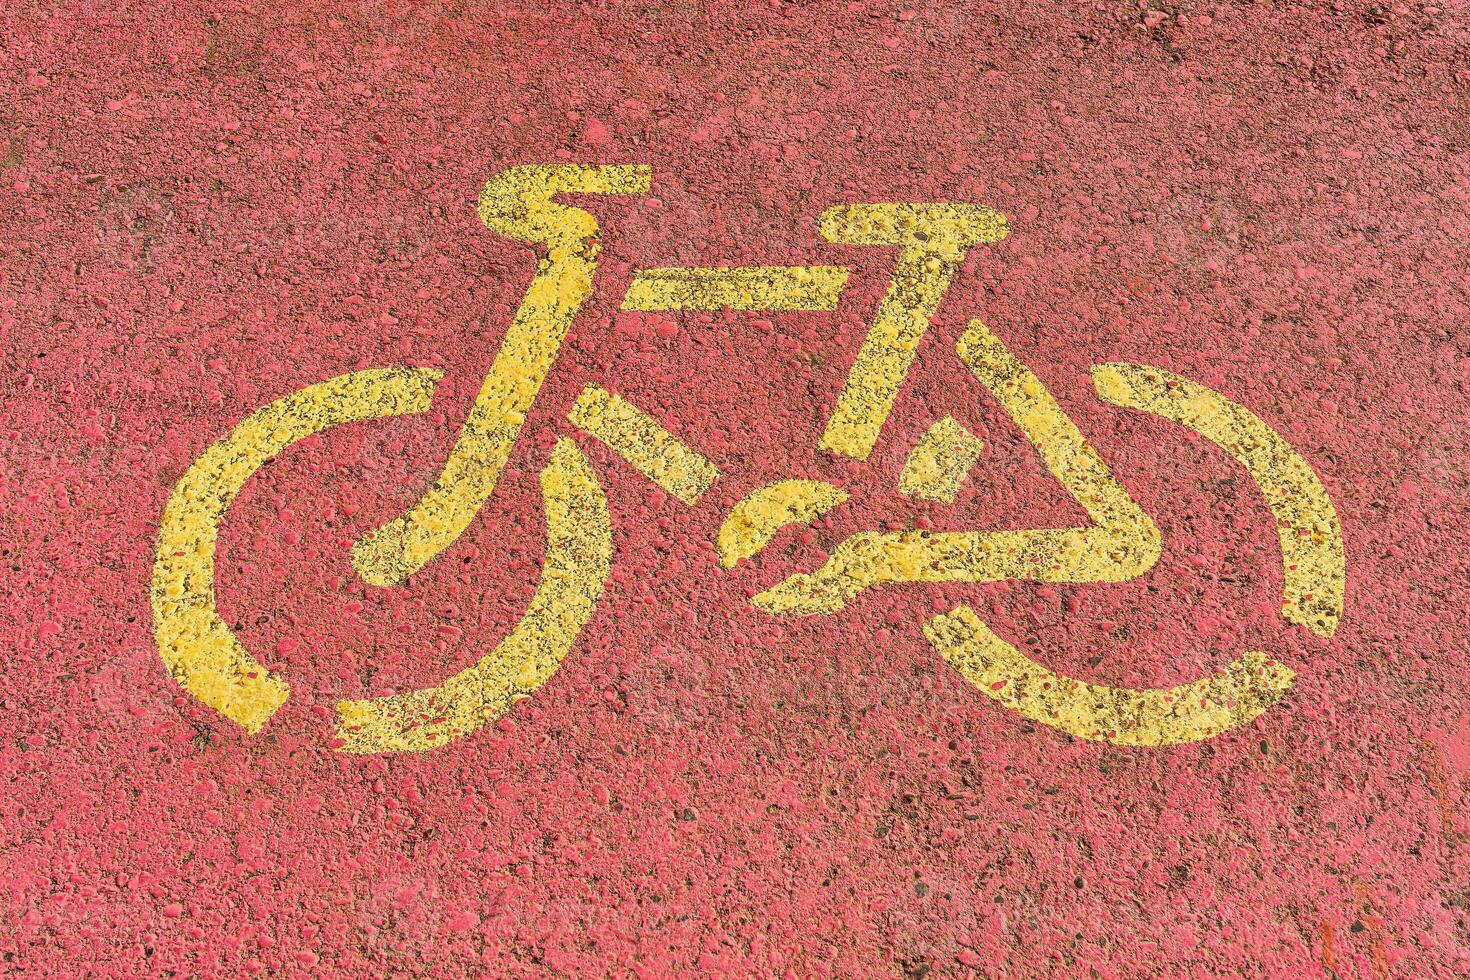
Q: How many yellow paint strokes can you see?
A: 11